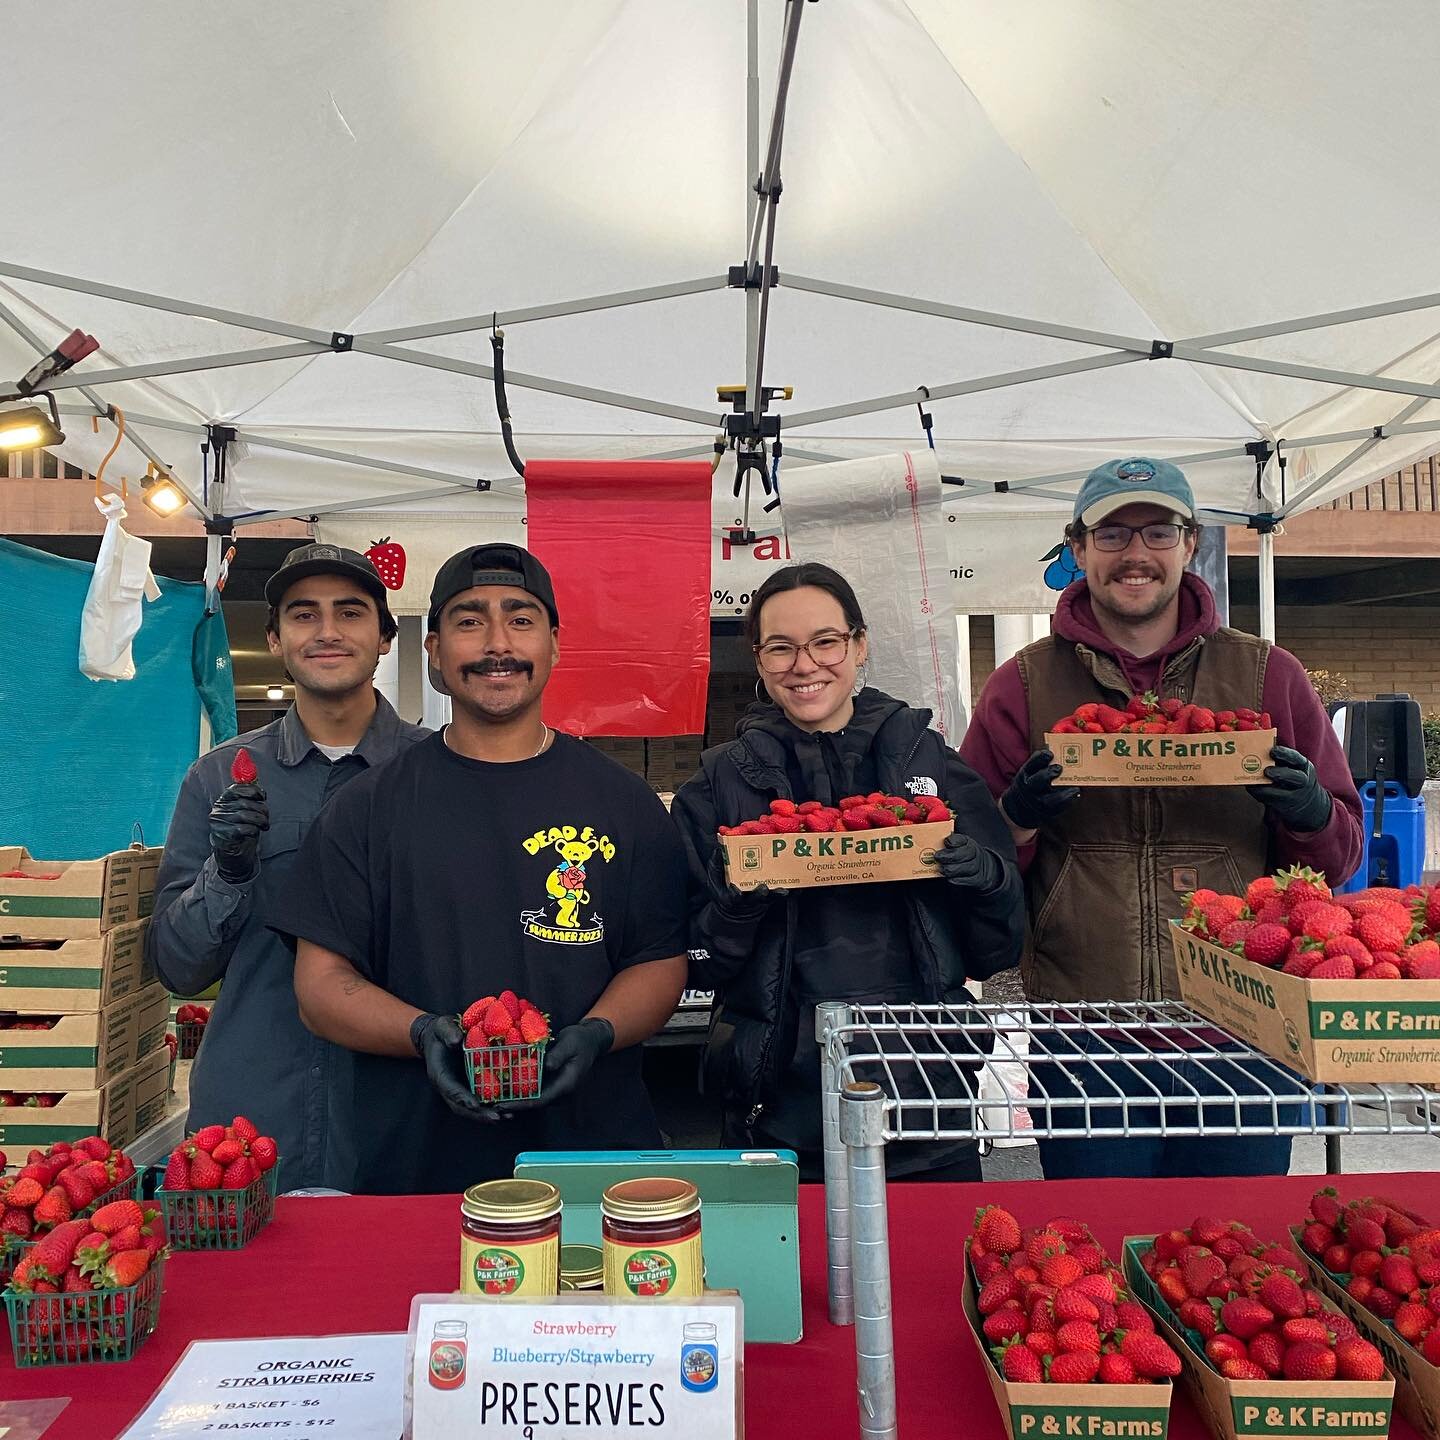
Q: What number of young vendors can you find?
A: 4